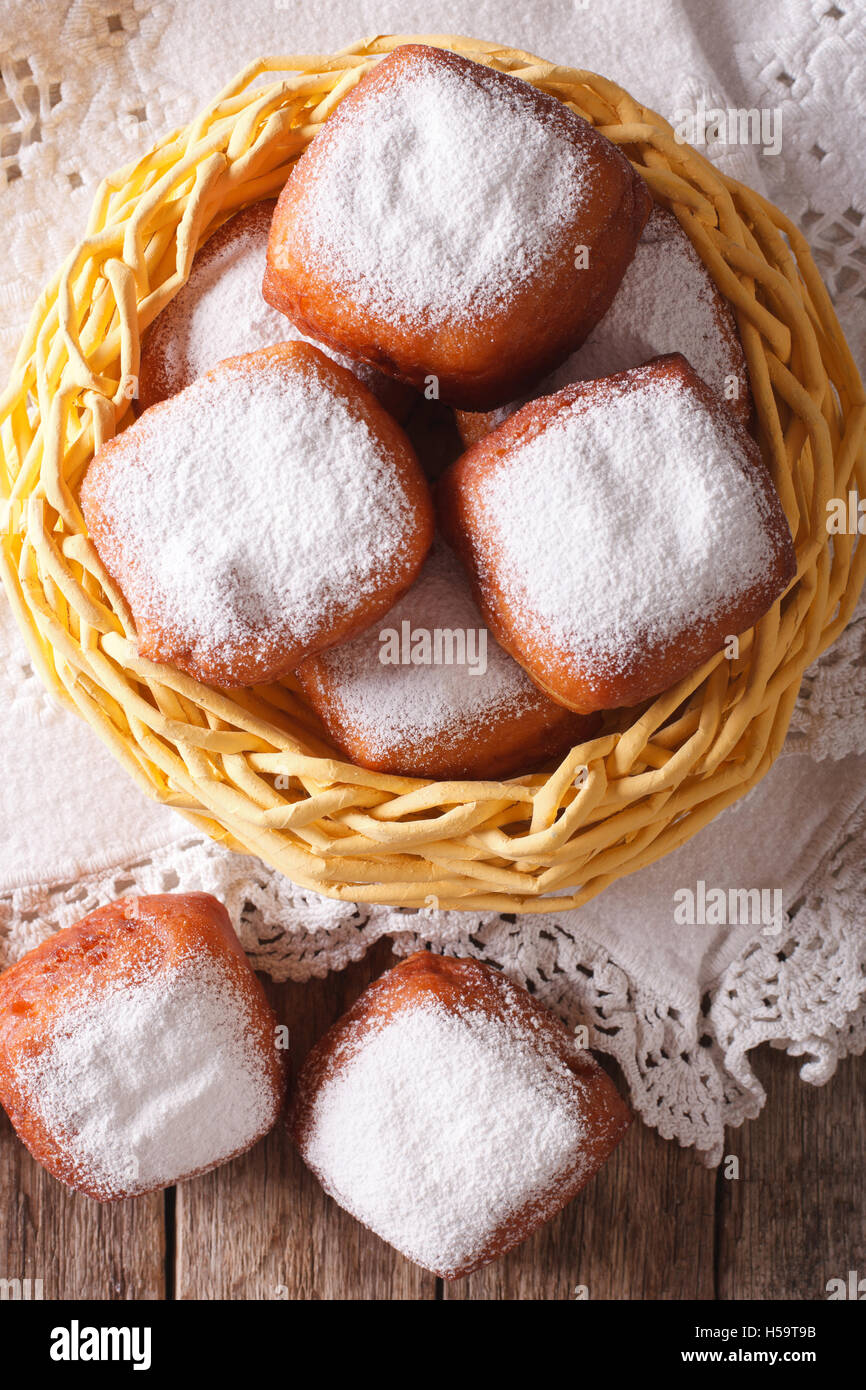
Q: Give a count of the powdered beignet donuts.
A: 8